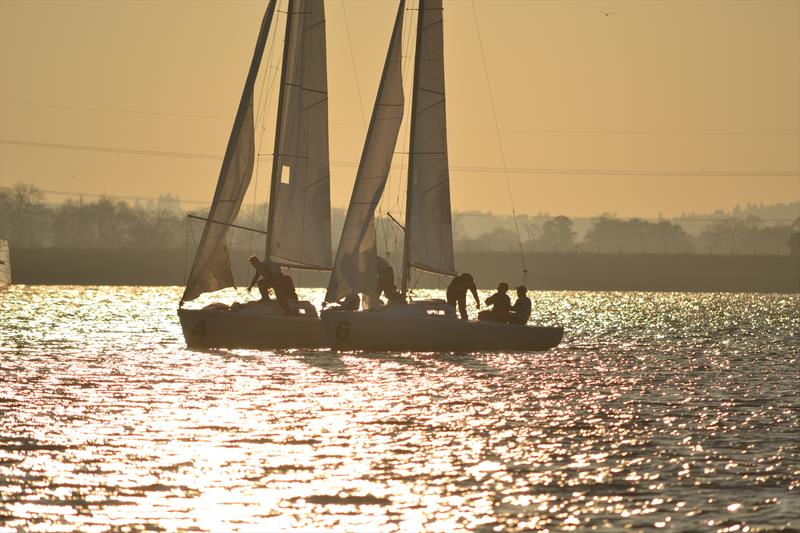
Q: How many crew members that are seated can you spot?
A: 2